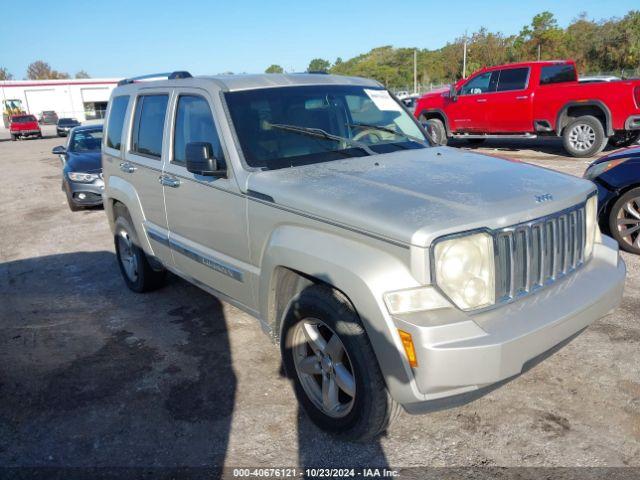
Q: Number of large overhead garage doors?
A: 2